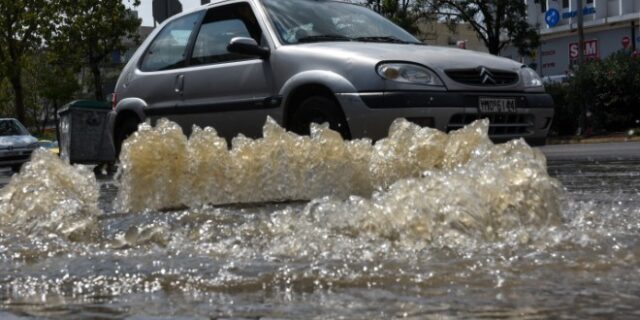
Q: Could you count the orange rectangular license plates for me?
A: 0